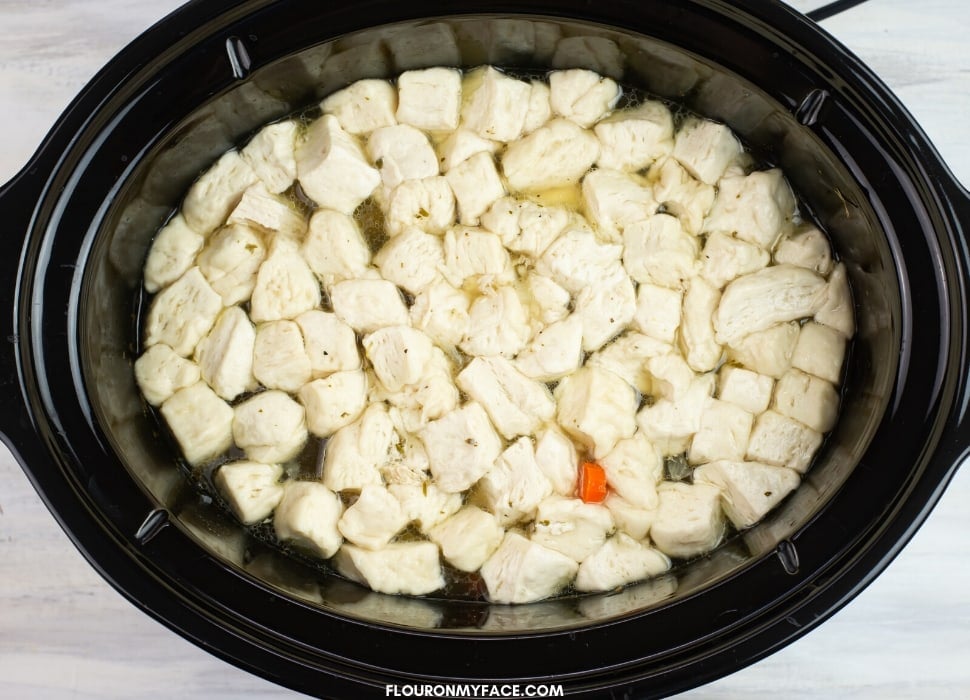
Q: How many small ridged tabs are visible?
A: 4